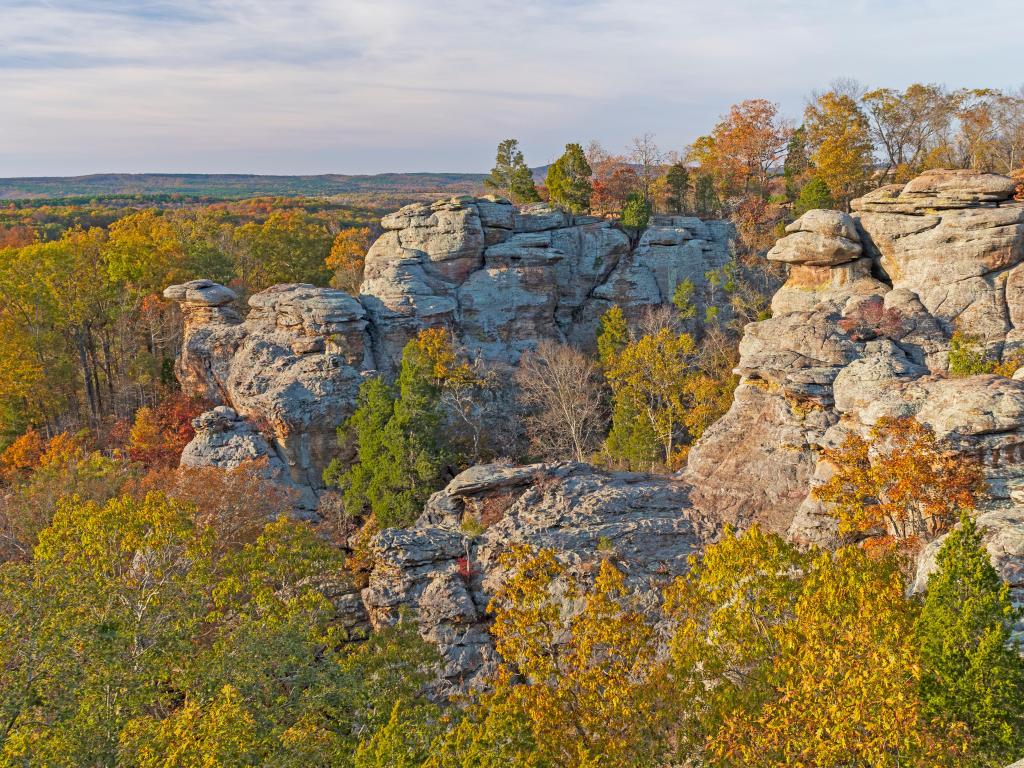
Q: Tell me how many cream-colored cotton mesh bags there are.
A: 0